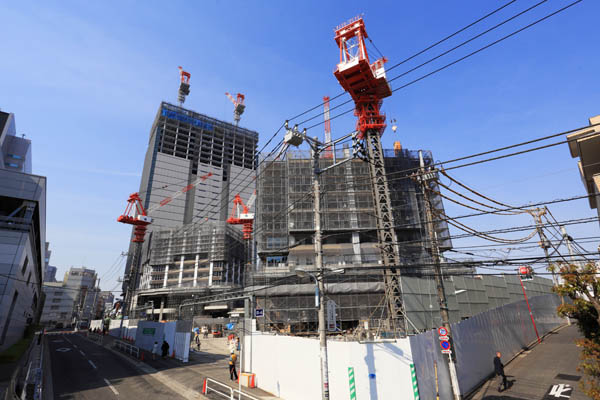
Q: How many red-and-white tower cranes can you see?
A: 6